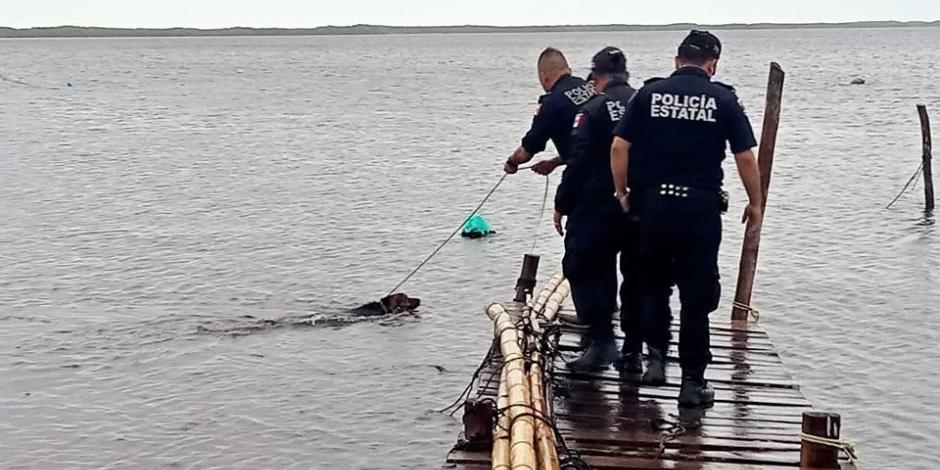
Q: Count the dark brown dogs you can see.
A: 1